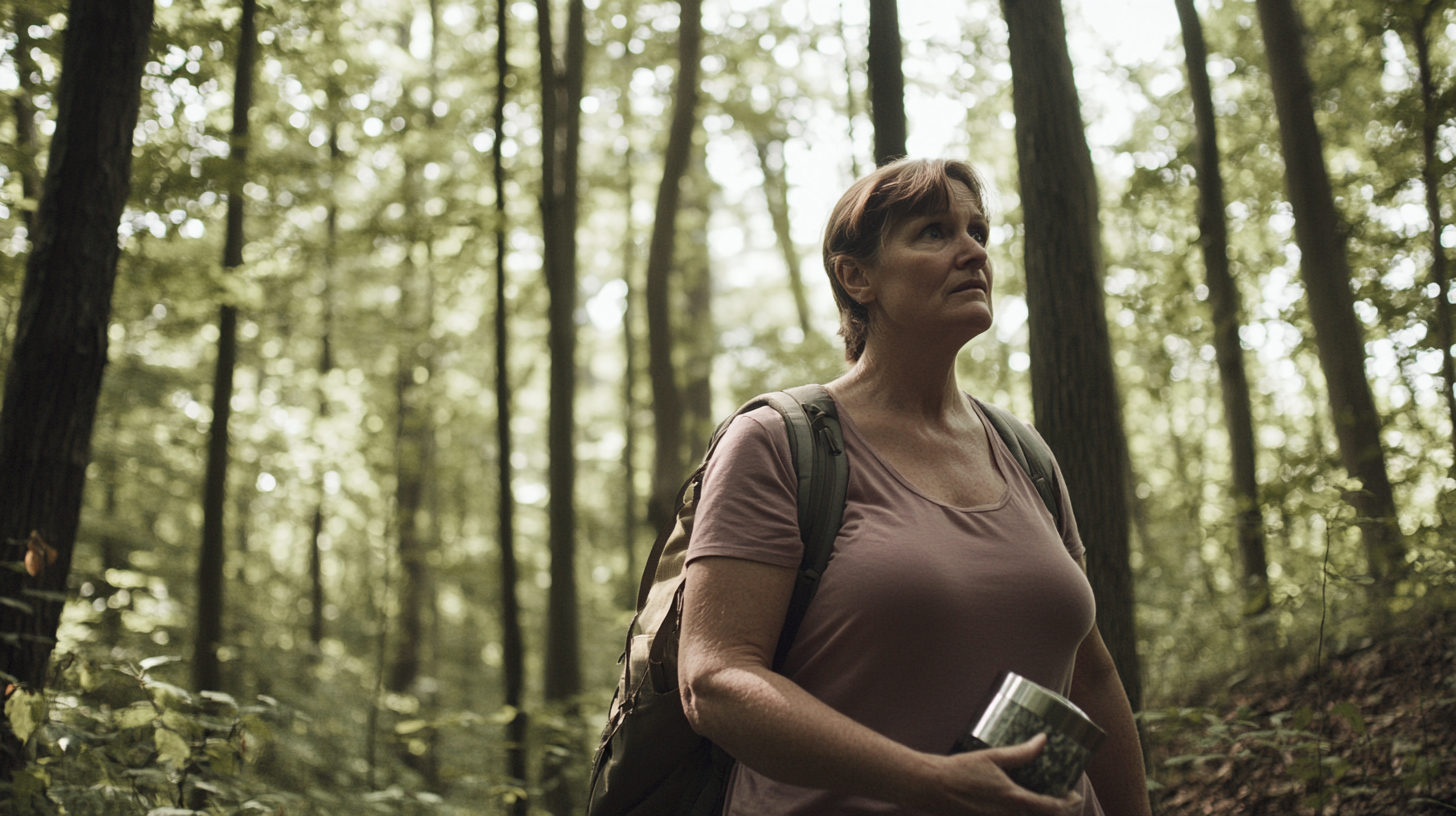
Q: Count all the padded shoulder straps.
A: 2